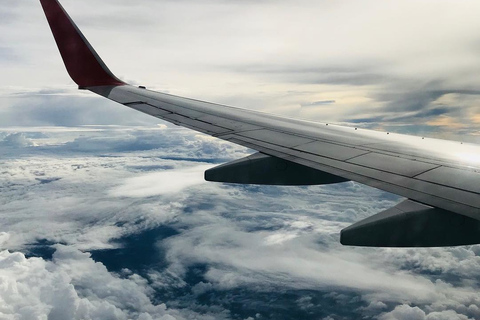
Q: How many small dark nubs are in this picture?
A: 5